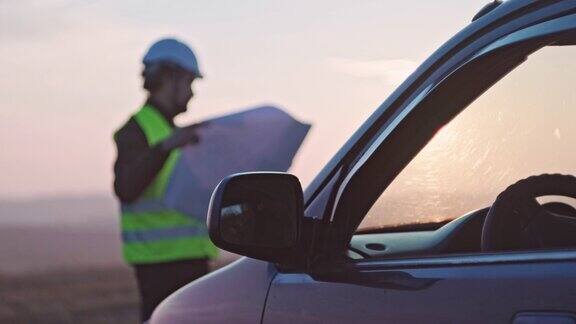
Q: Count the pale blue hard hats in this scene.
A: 1